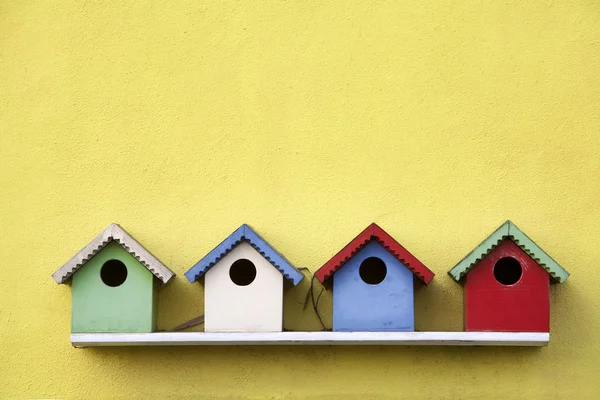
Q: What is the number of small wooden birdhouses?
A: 4